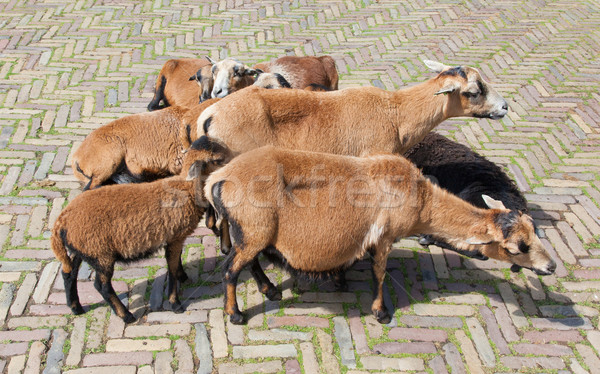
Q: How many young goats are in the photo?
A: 1